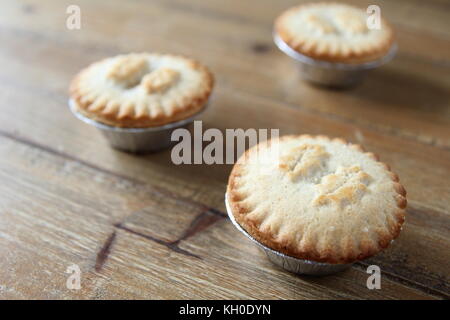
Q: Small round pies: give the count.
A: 3